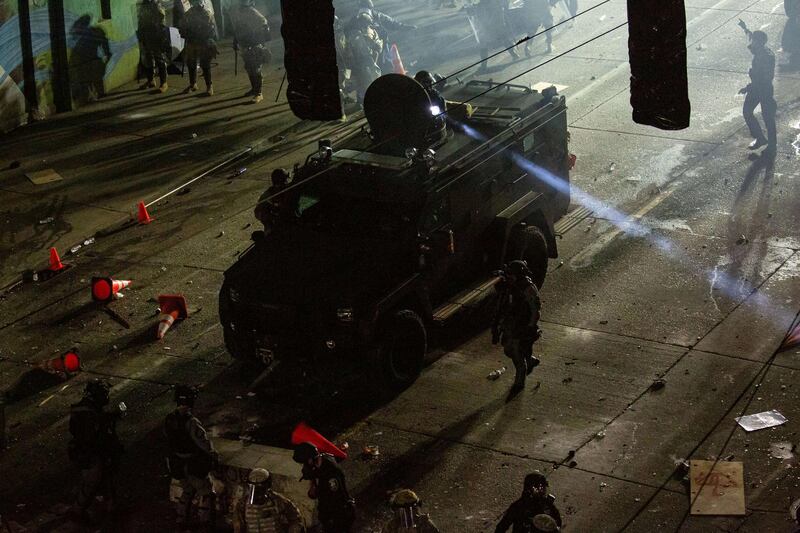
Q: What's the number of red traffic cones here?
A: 7